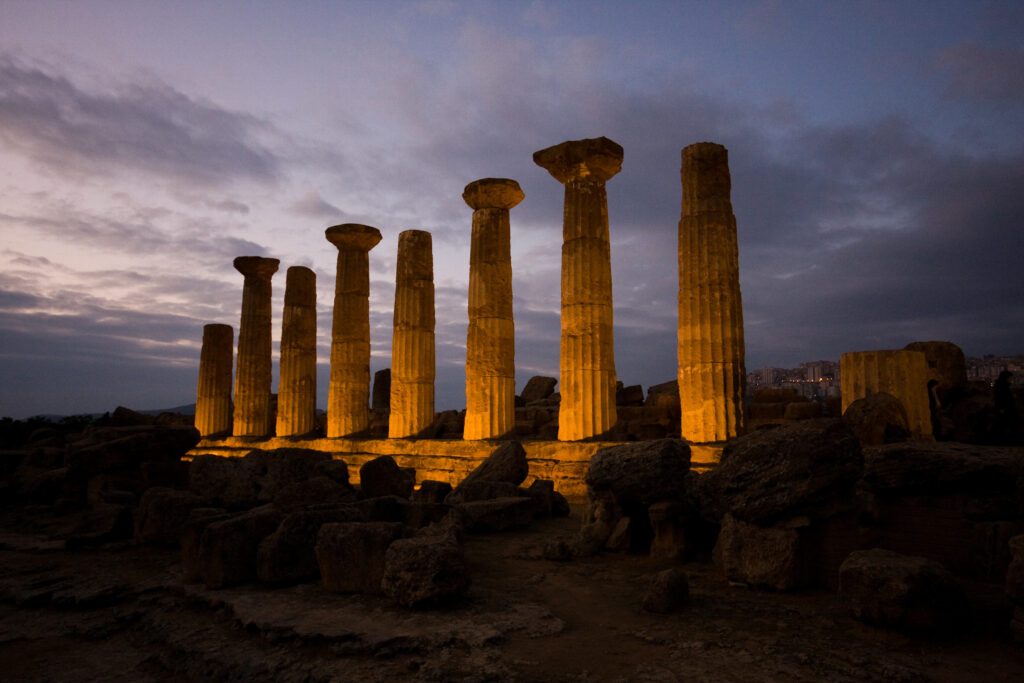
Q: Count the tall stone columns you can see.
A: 8